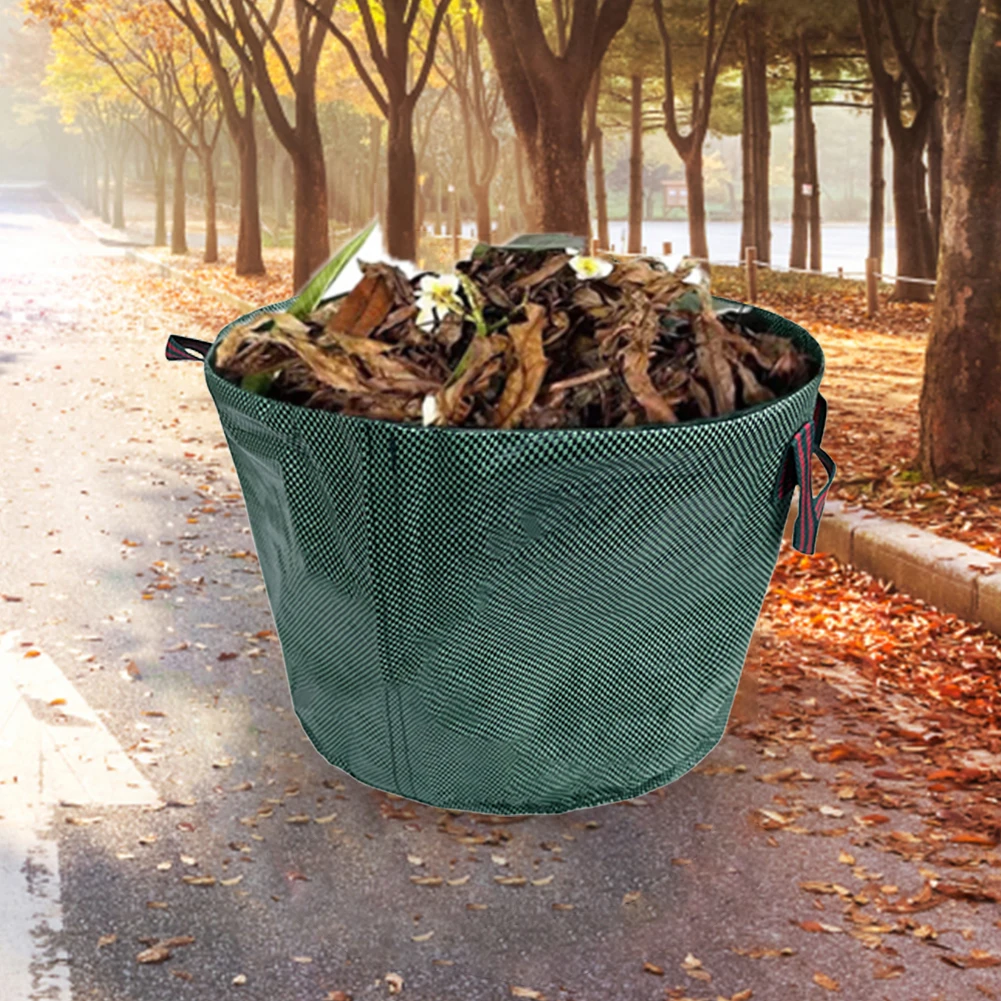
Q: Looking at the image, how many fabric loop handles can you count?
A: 2